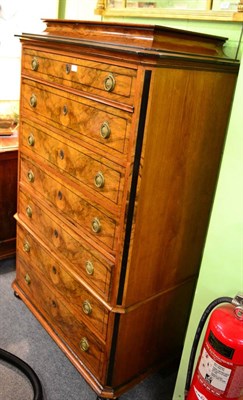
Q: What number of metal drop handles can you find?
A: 14